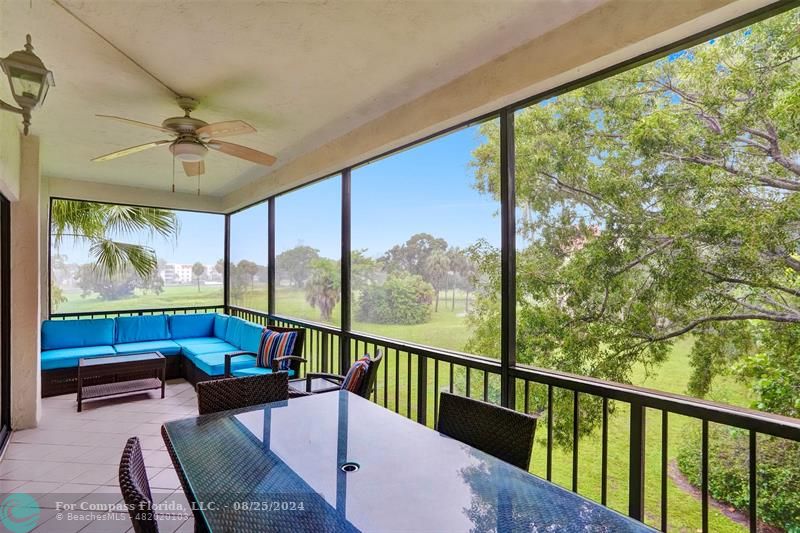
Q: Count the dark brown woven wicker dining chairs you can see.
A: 3